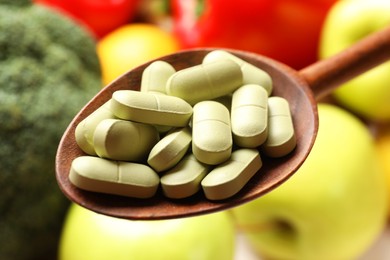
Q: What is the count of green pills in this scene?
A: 13